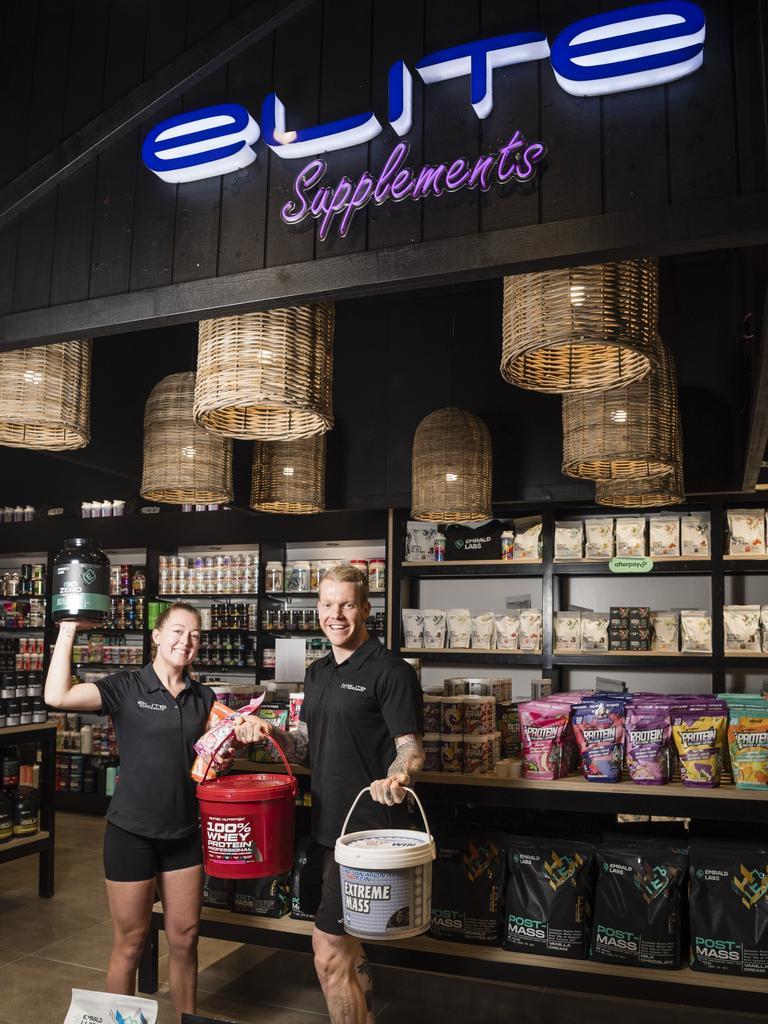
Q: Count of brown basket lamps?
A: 8